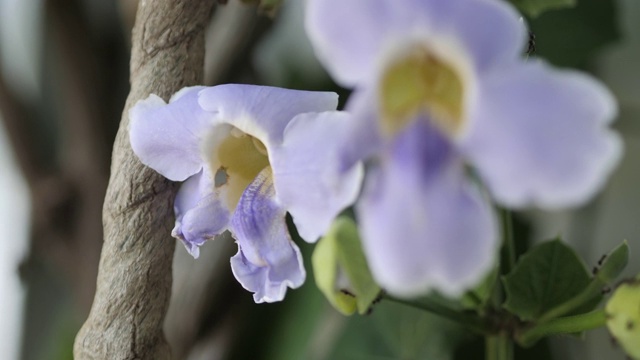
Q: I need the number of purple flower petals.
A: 10